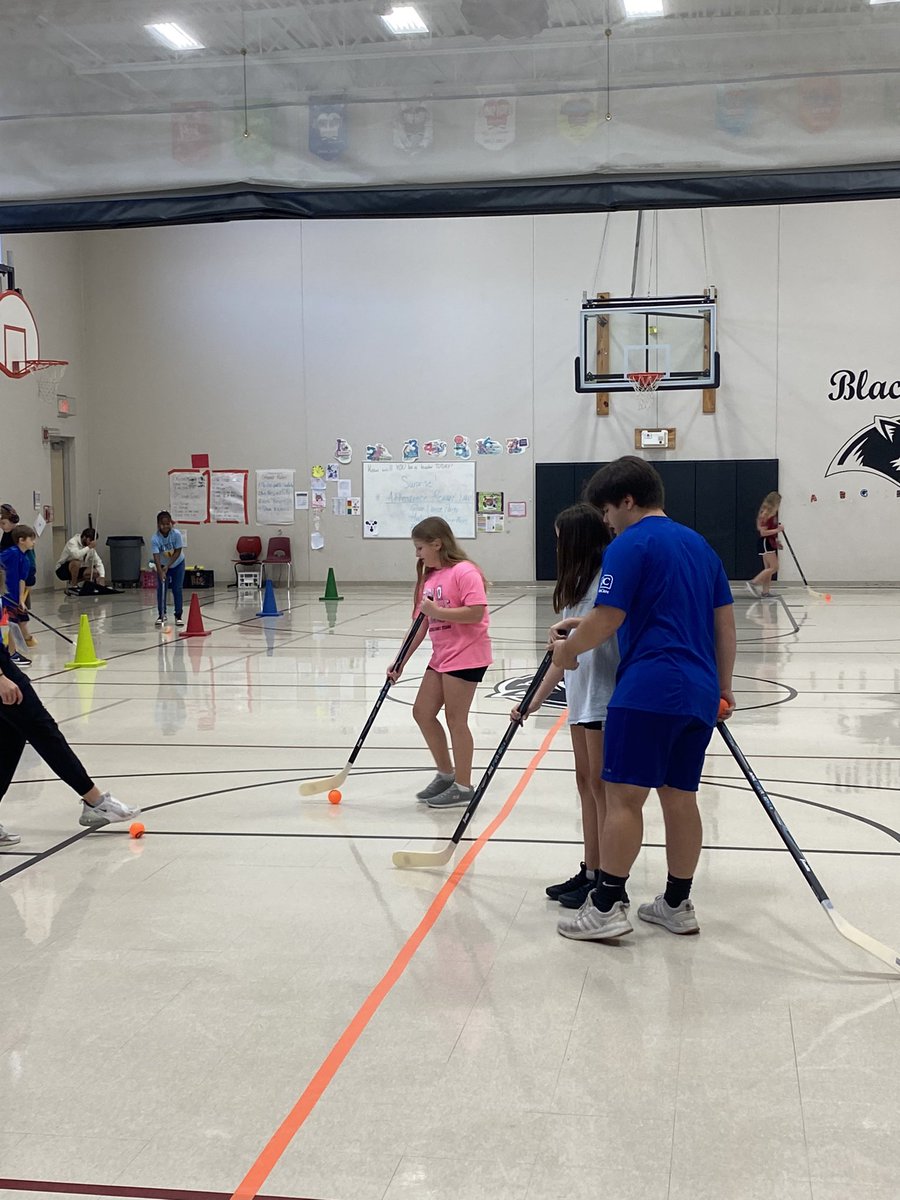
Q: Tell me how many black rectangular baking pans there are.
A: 0